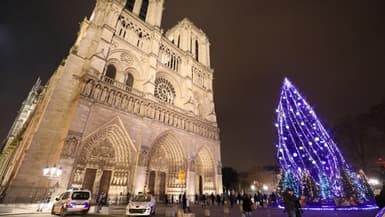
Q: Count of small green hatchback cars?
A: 0